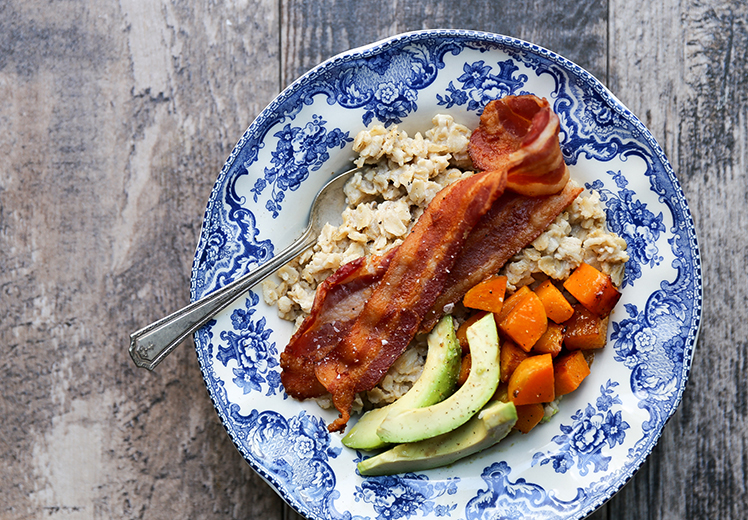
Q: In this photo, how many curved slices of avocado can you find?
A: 3